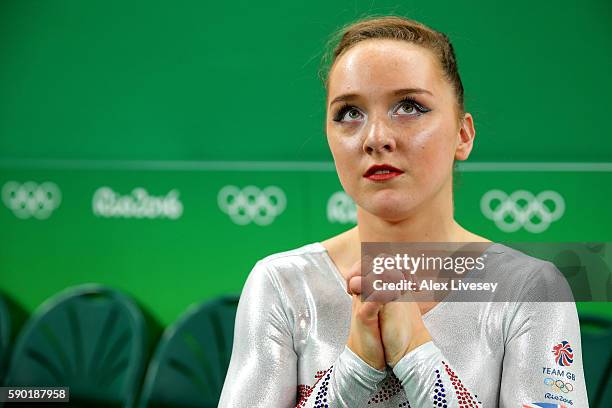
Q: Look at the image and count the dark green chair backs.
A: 4